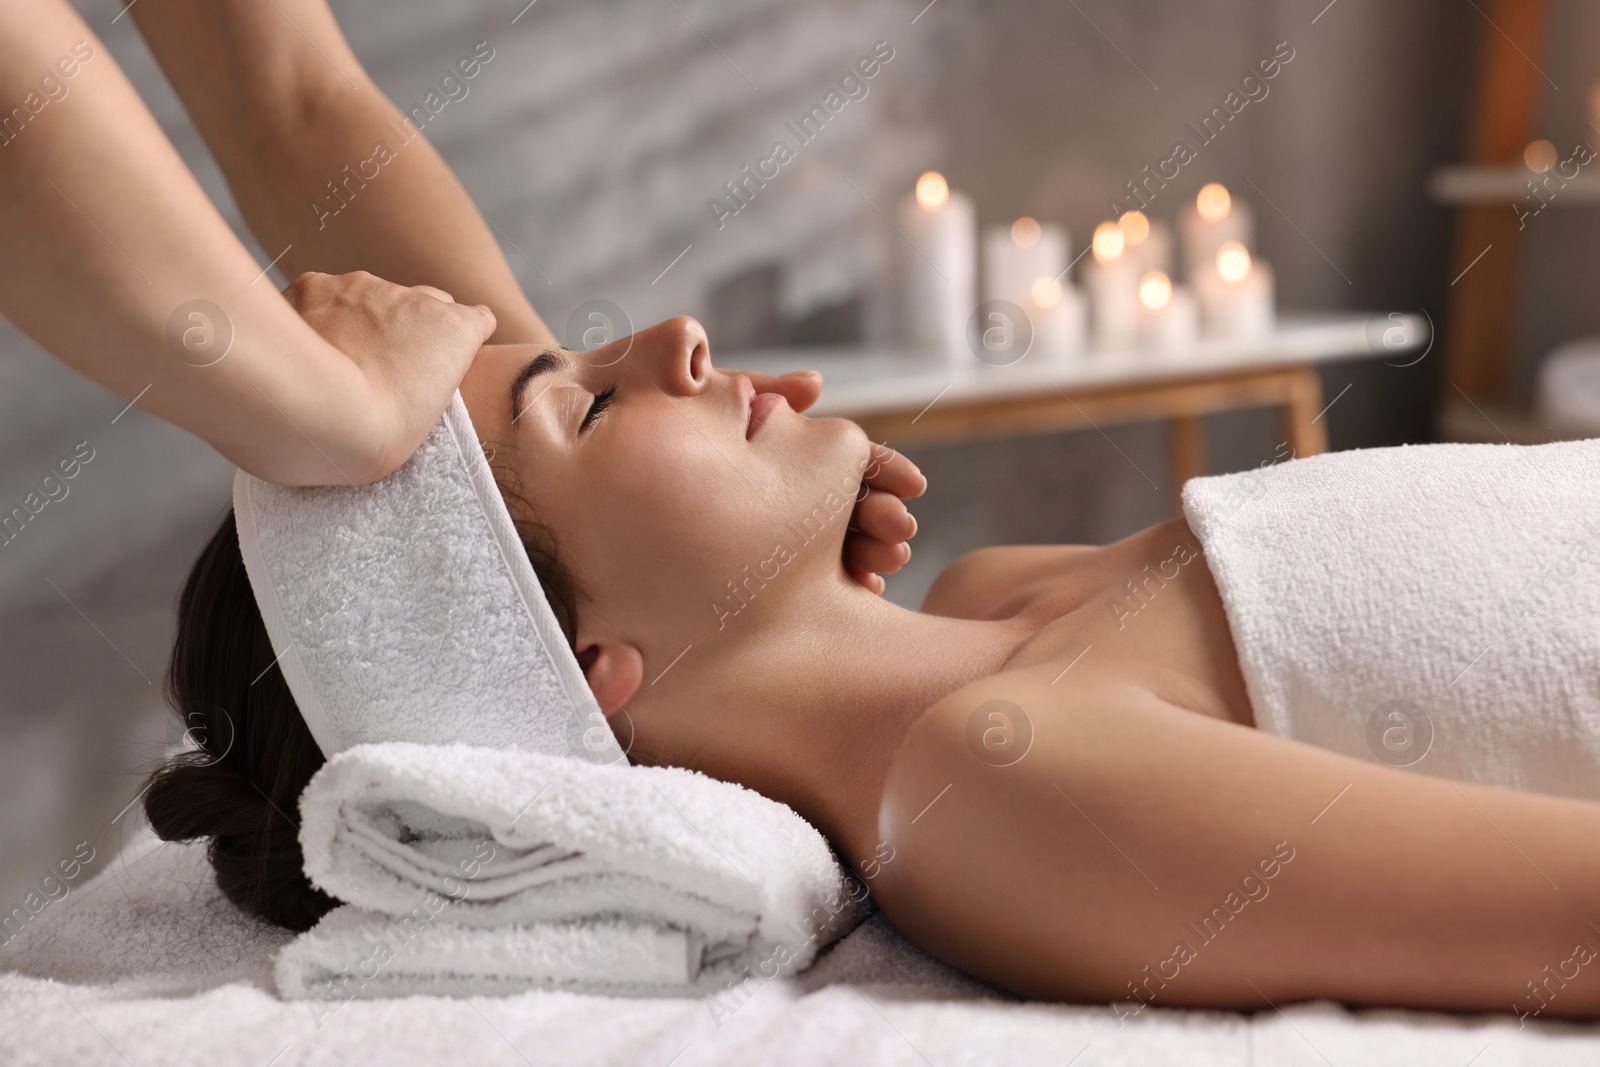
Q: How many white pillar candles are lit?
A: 8